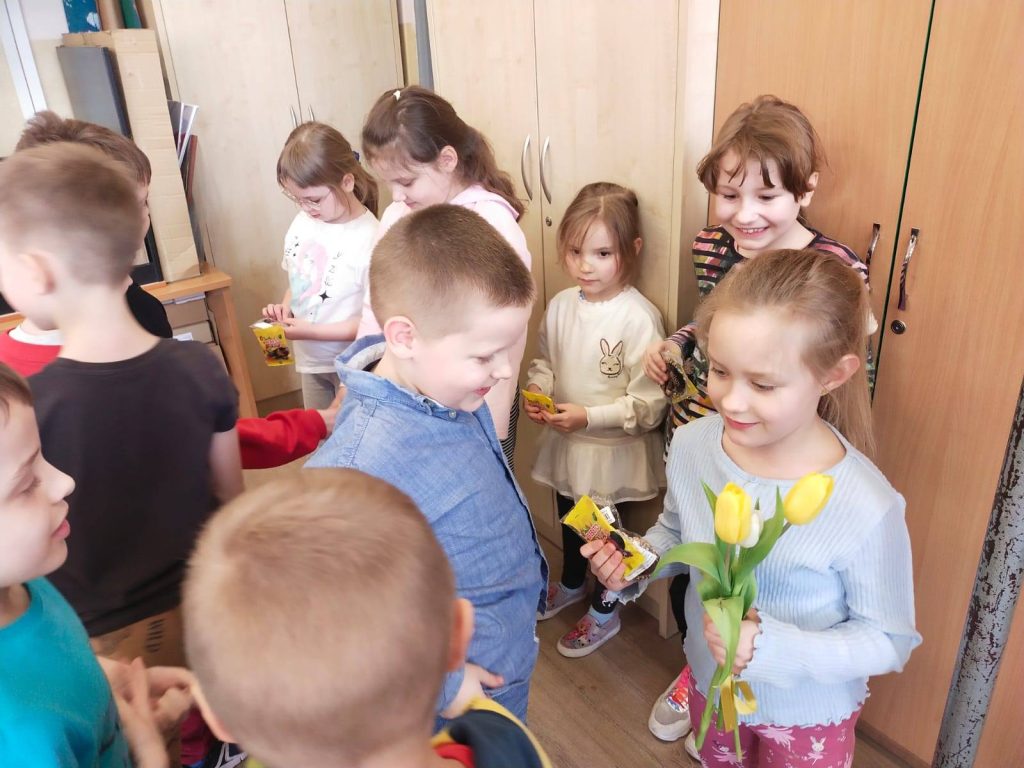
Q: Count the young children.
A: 10